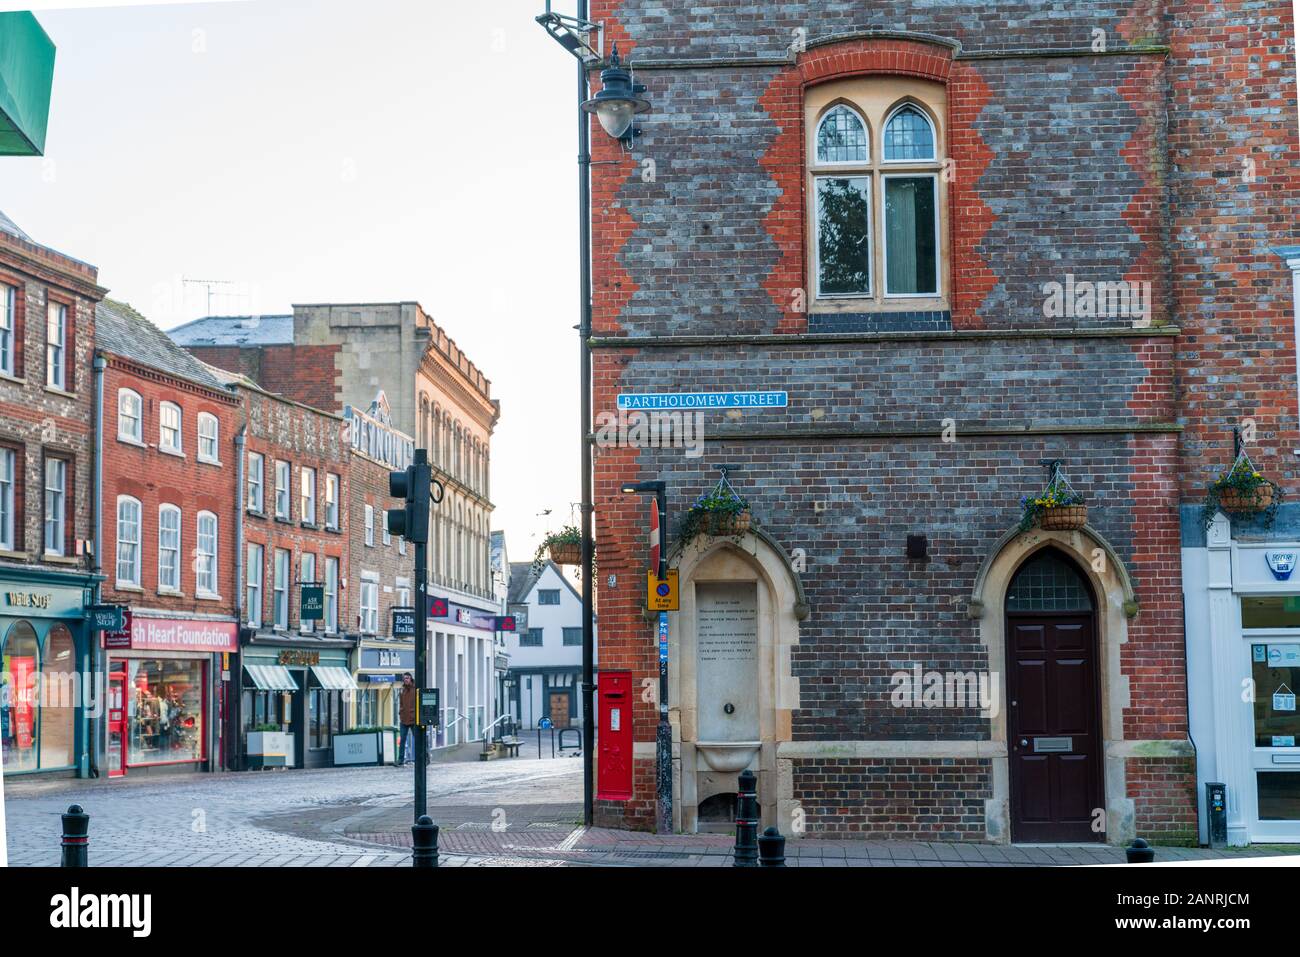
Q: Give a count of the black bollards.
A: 5